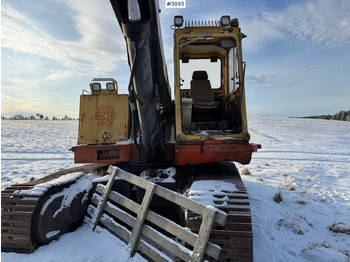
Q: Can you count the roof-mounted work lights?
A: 2